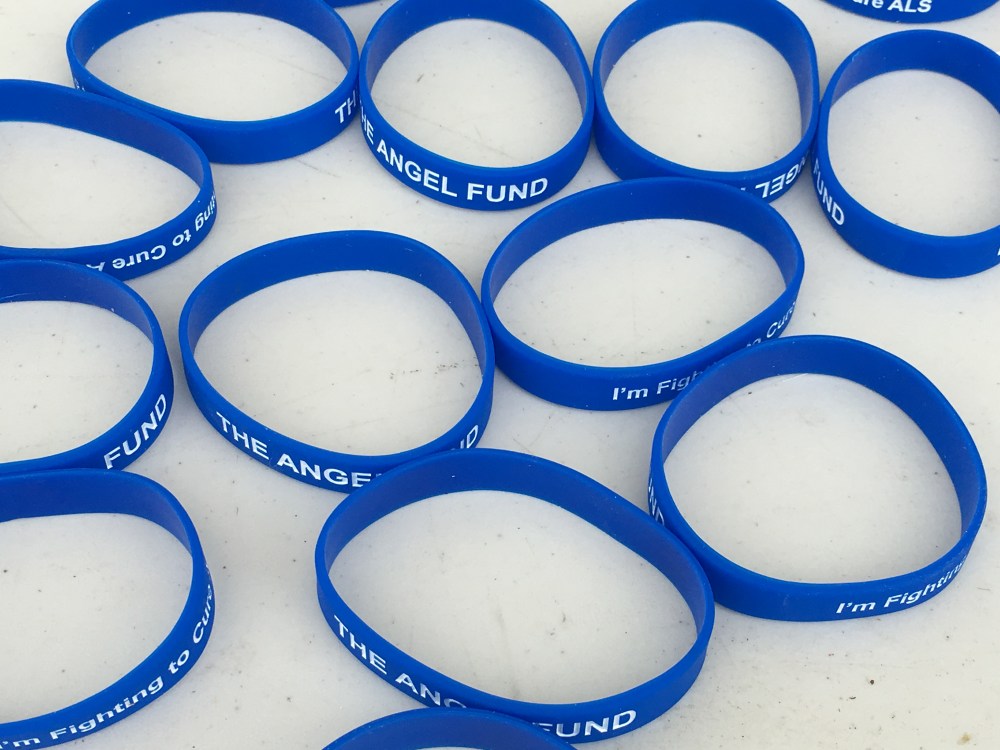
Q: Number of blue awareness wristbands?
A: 14